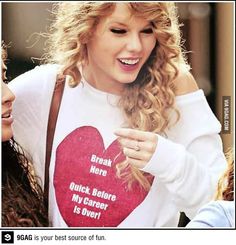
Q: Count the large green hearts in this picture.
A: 0